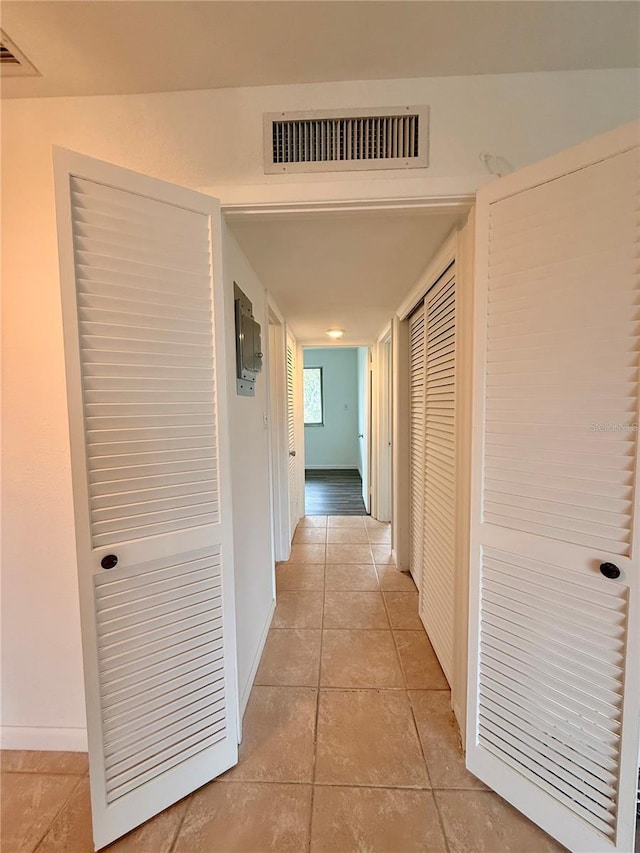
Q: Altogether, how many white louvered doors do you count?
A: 5